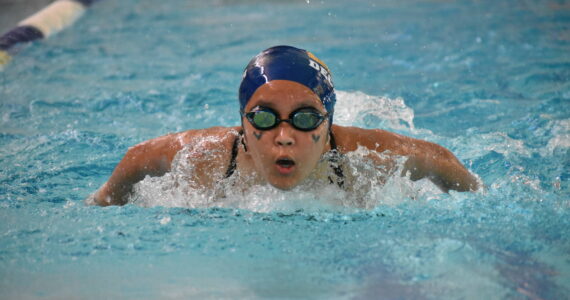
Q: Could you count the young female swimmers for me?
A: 1